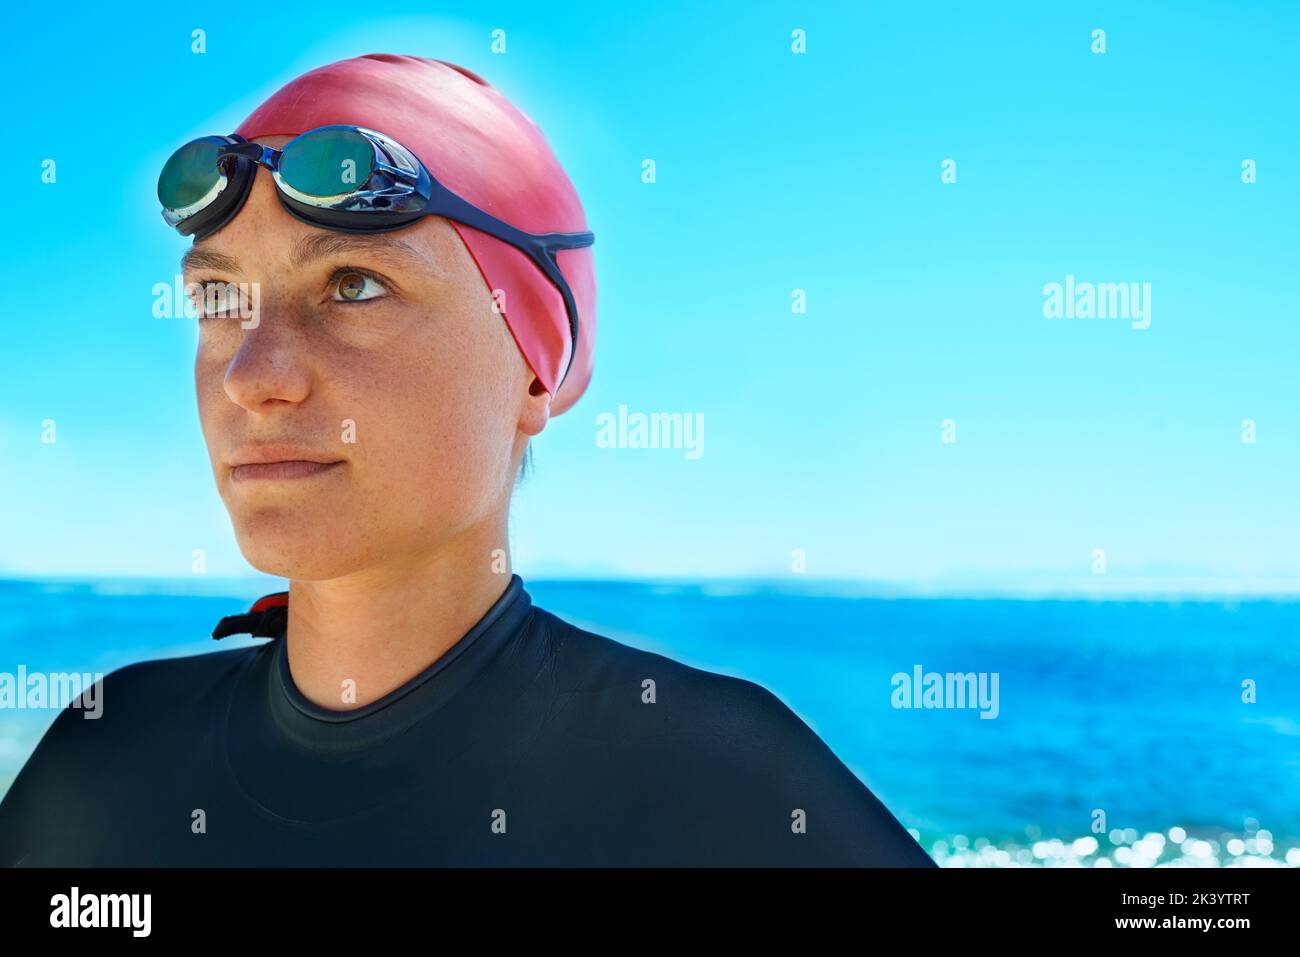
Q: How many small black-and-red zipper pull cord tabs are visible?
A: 1